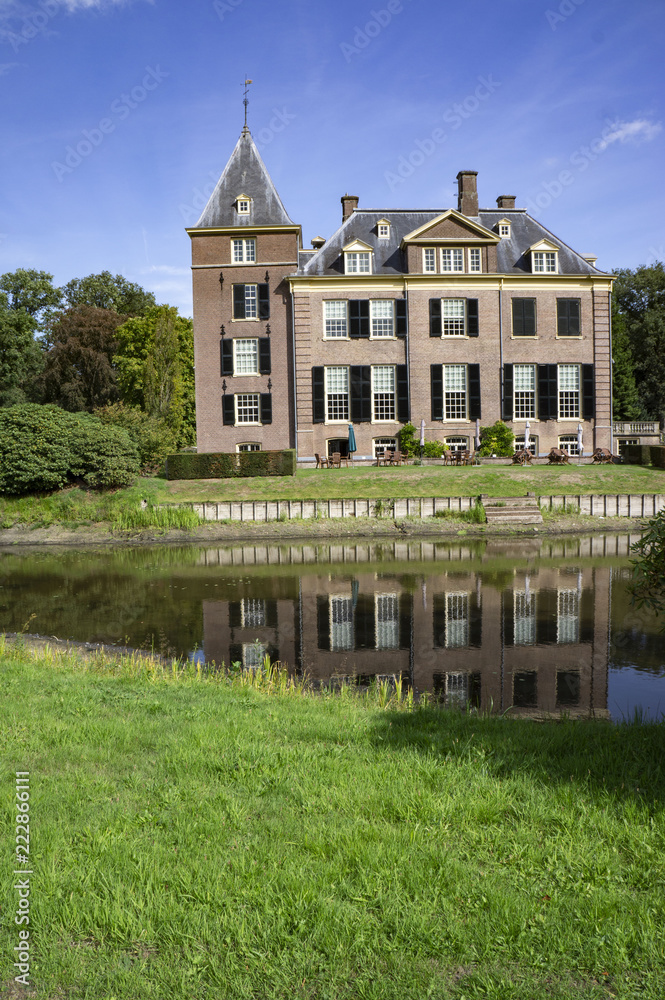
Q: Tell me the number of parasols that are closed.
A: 5